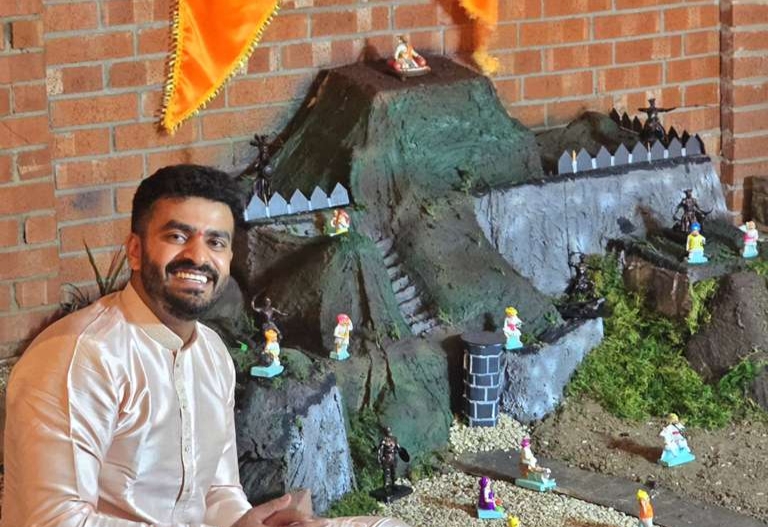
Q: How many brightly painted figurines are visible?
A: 12